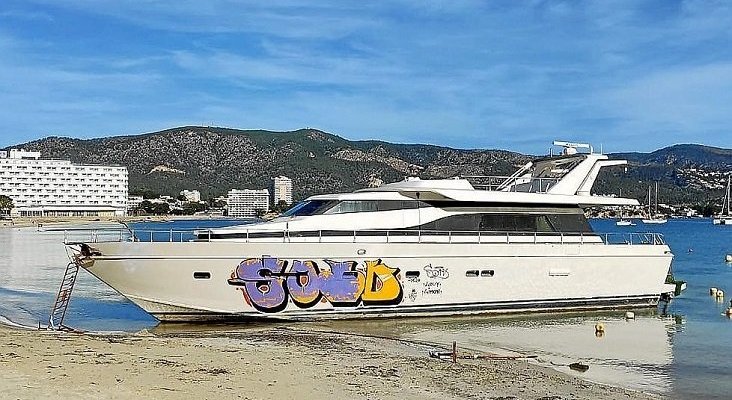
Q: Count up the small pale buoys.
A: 6